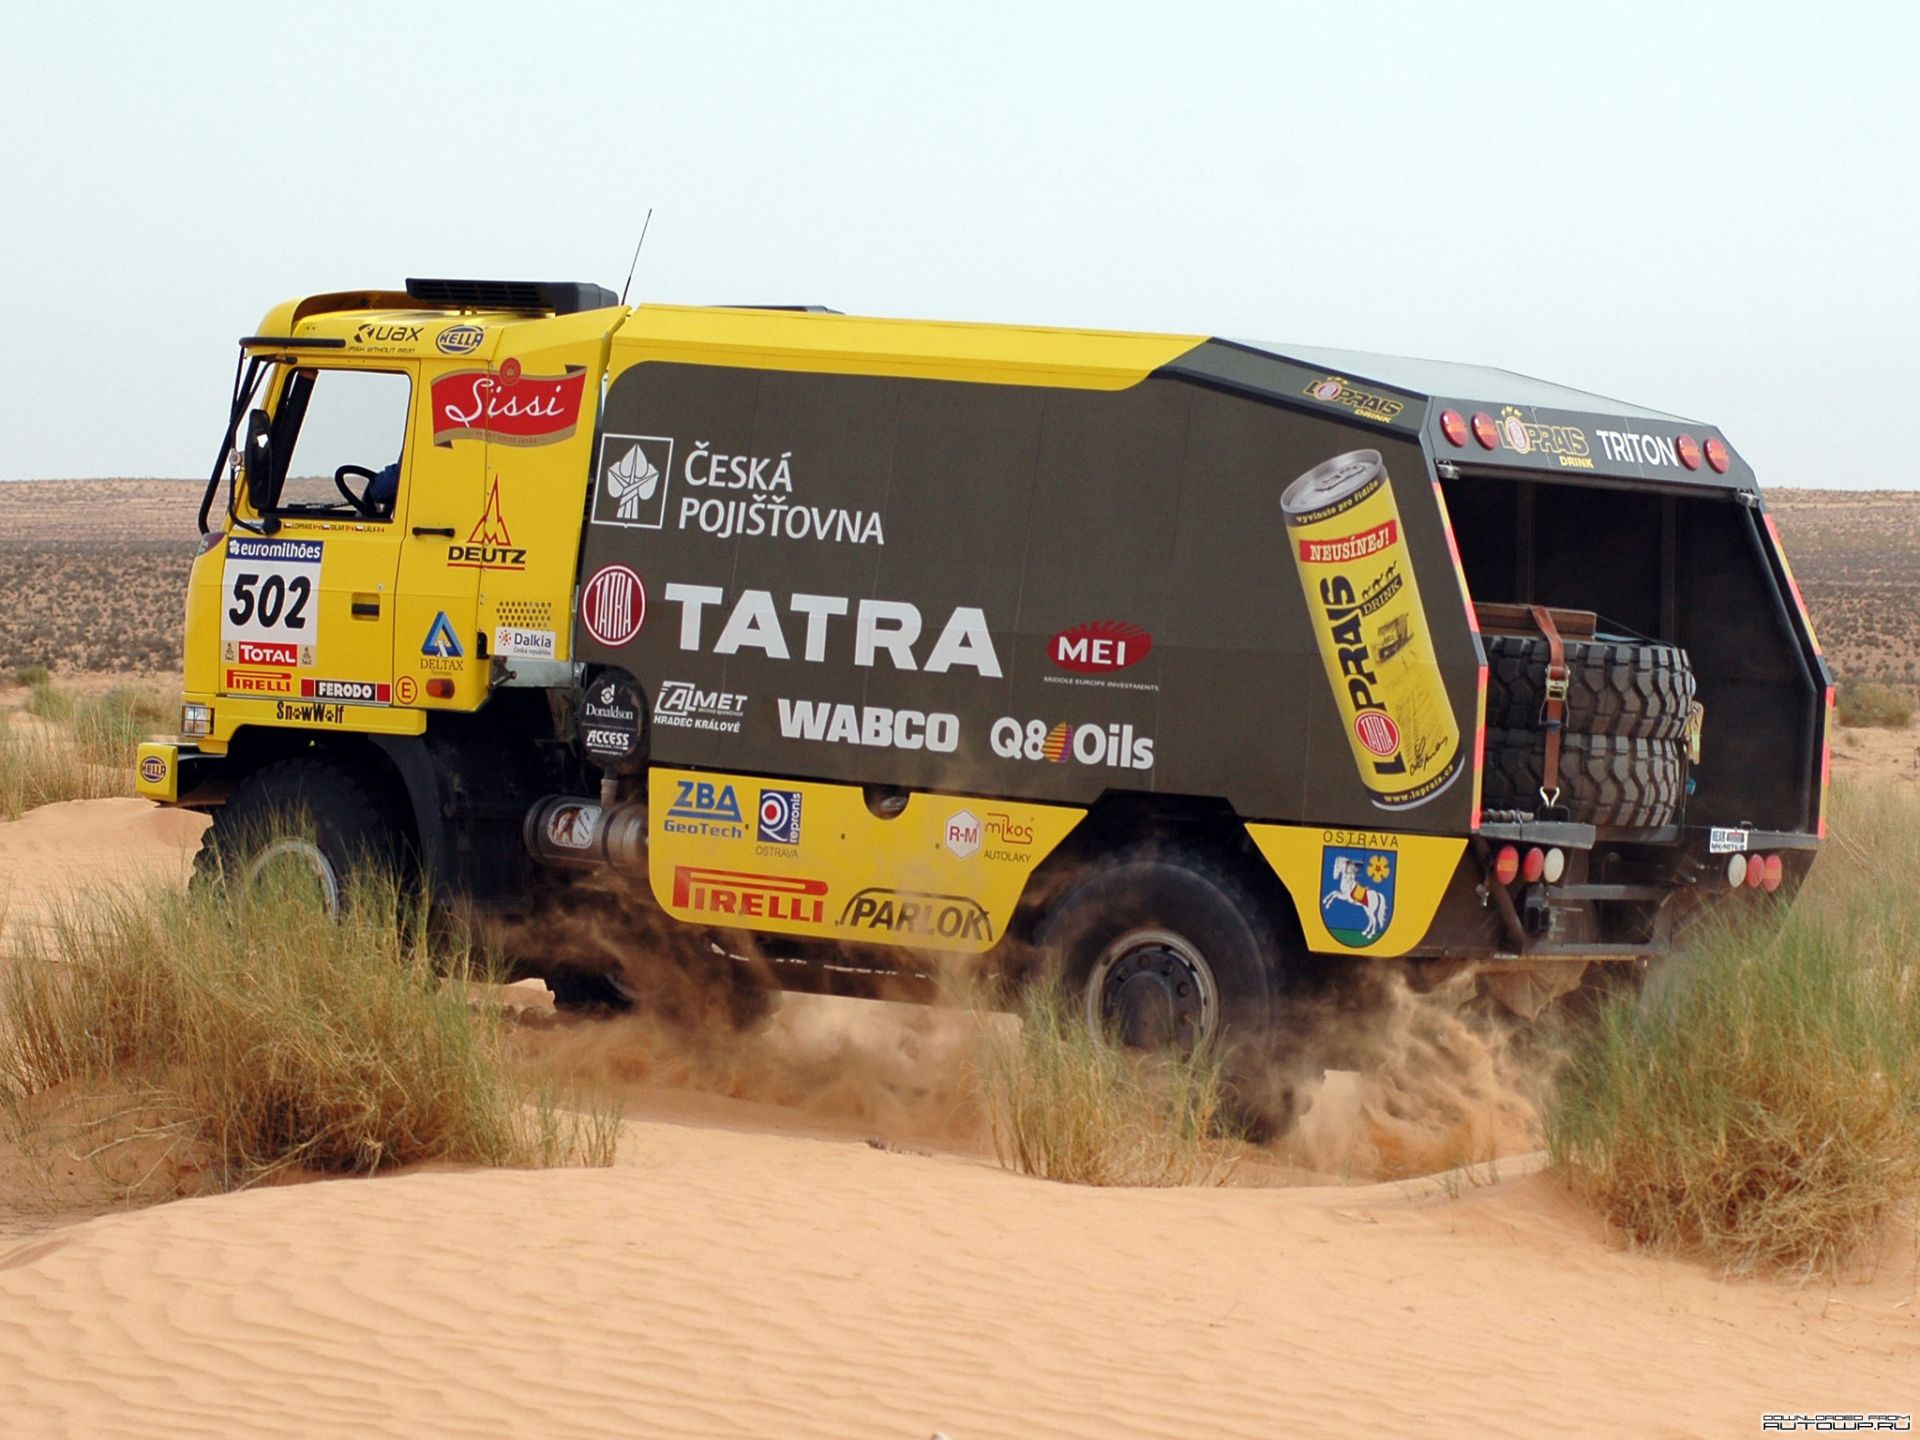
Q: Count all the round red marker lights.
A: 8